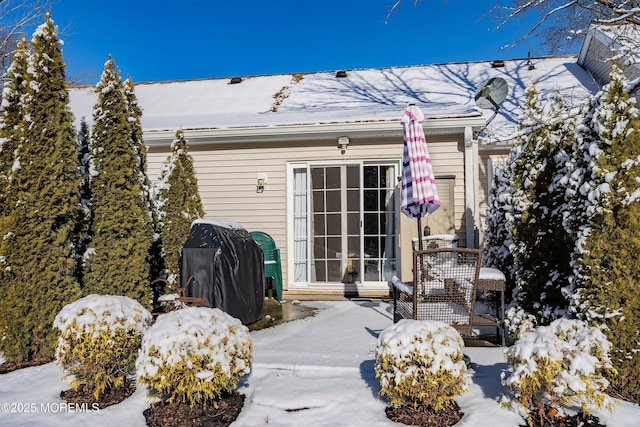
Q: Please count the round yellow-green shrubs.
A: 4